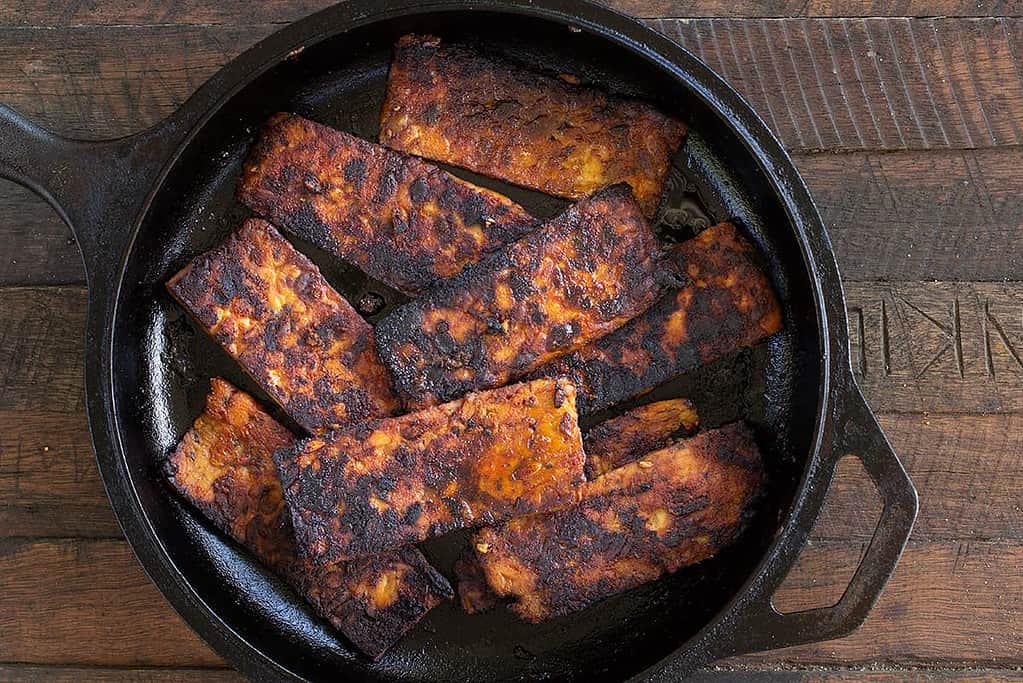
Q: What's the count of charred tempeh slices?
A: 9